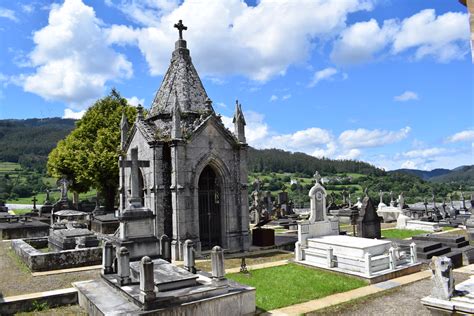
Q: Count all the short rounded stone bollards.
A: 6